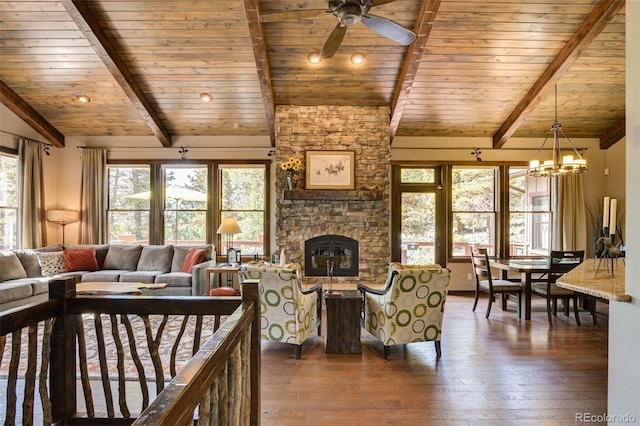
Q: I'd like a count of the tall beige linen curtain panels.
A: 3